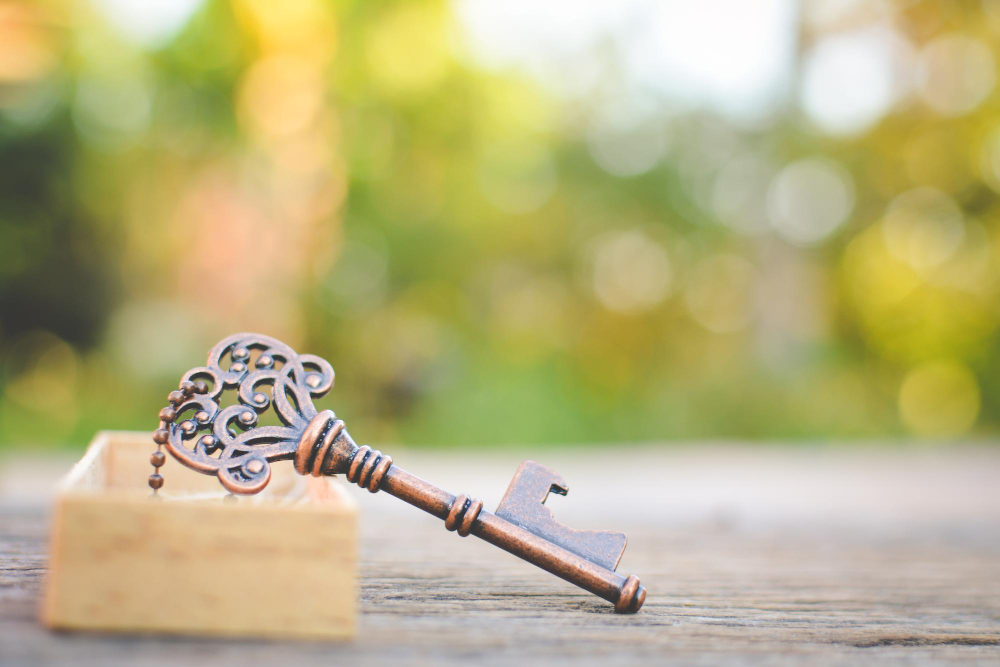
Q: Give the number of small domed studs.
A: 10